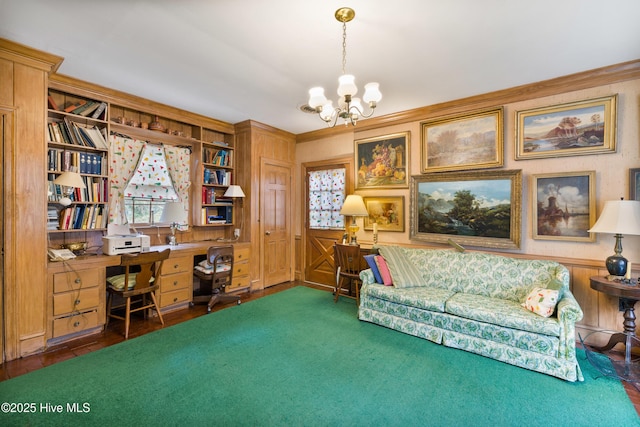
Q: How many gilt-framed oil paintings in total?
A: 6